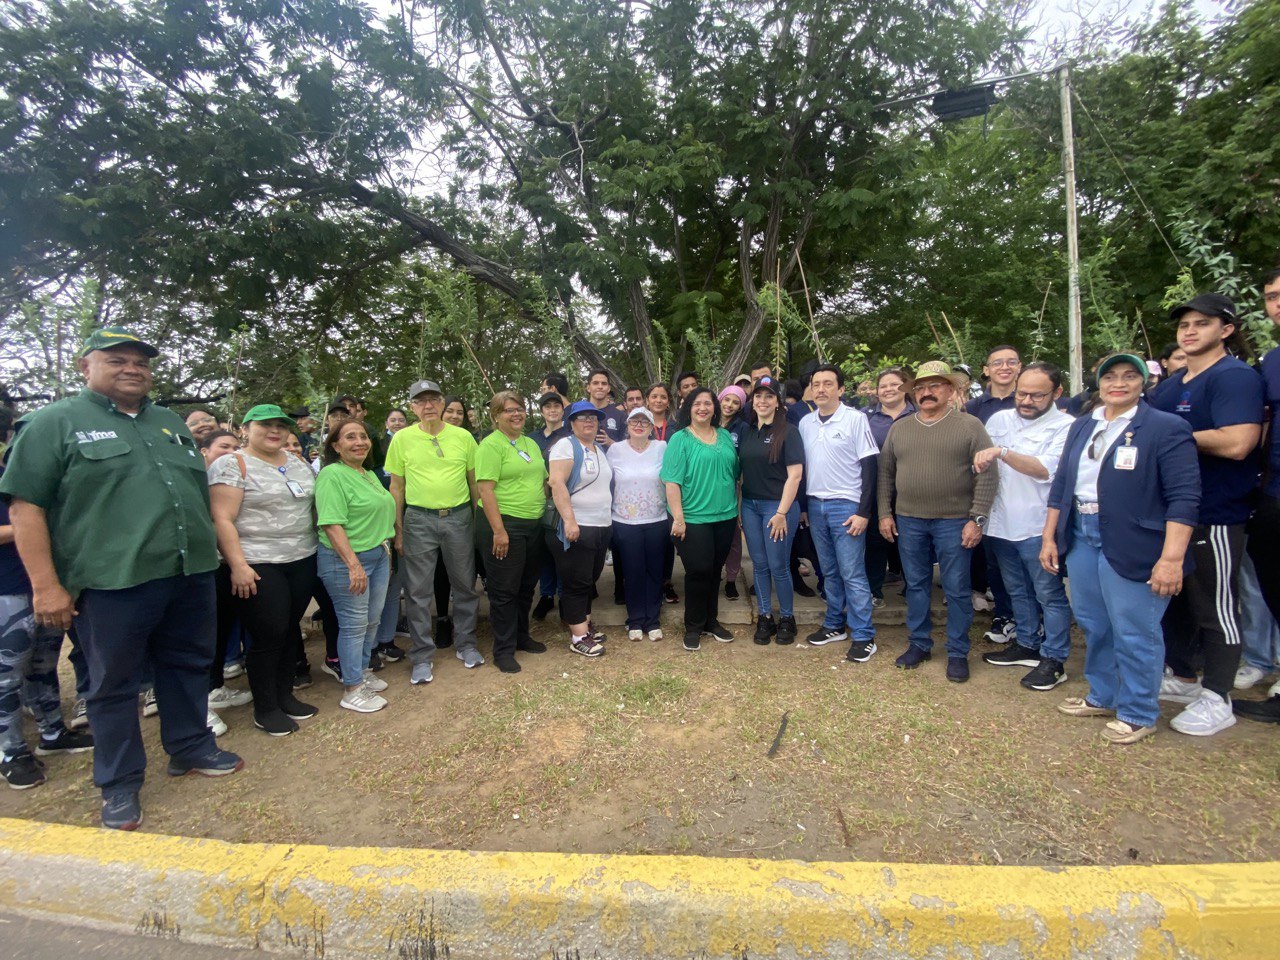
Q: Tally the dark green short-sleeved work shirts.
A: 1